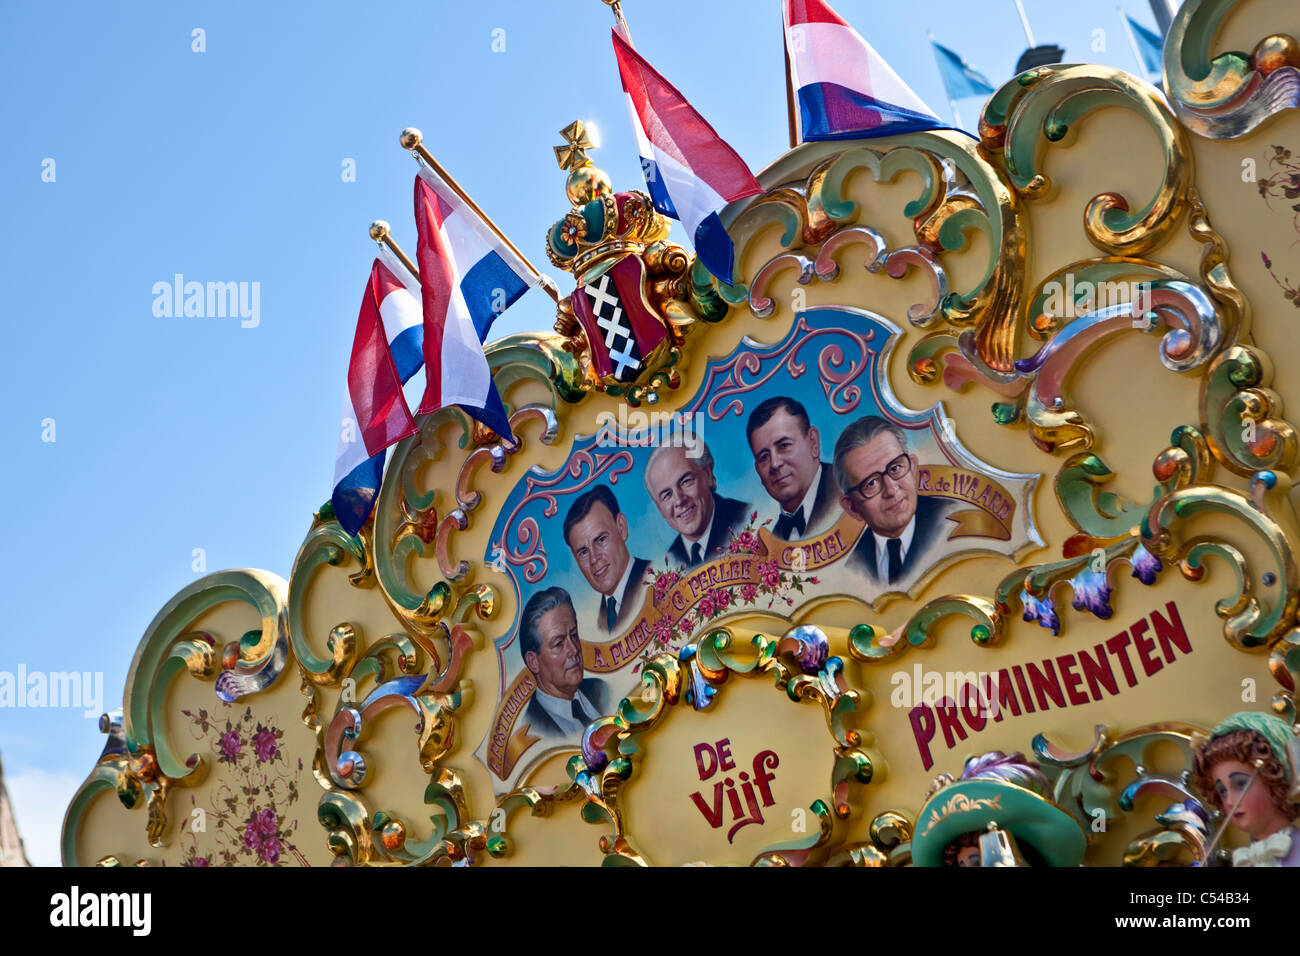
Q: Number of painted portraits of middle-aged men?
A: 5